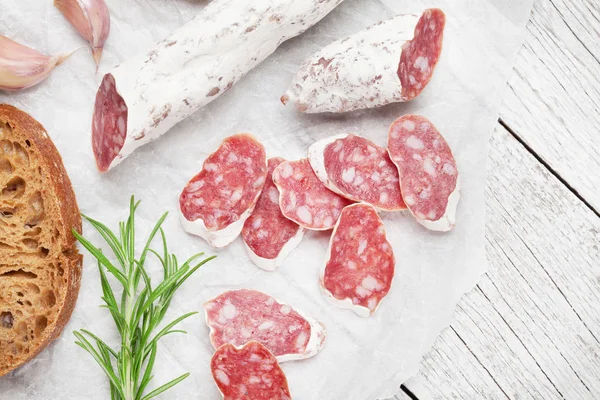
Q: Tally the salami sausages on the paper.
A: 2